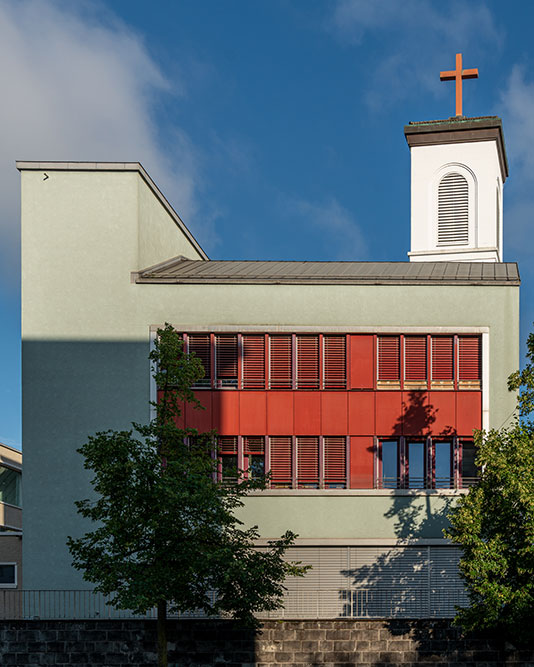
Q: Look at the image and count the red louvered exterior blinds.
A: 15